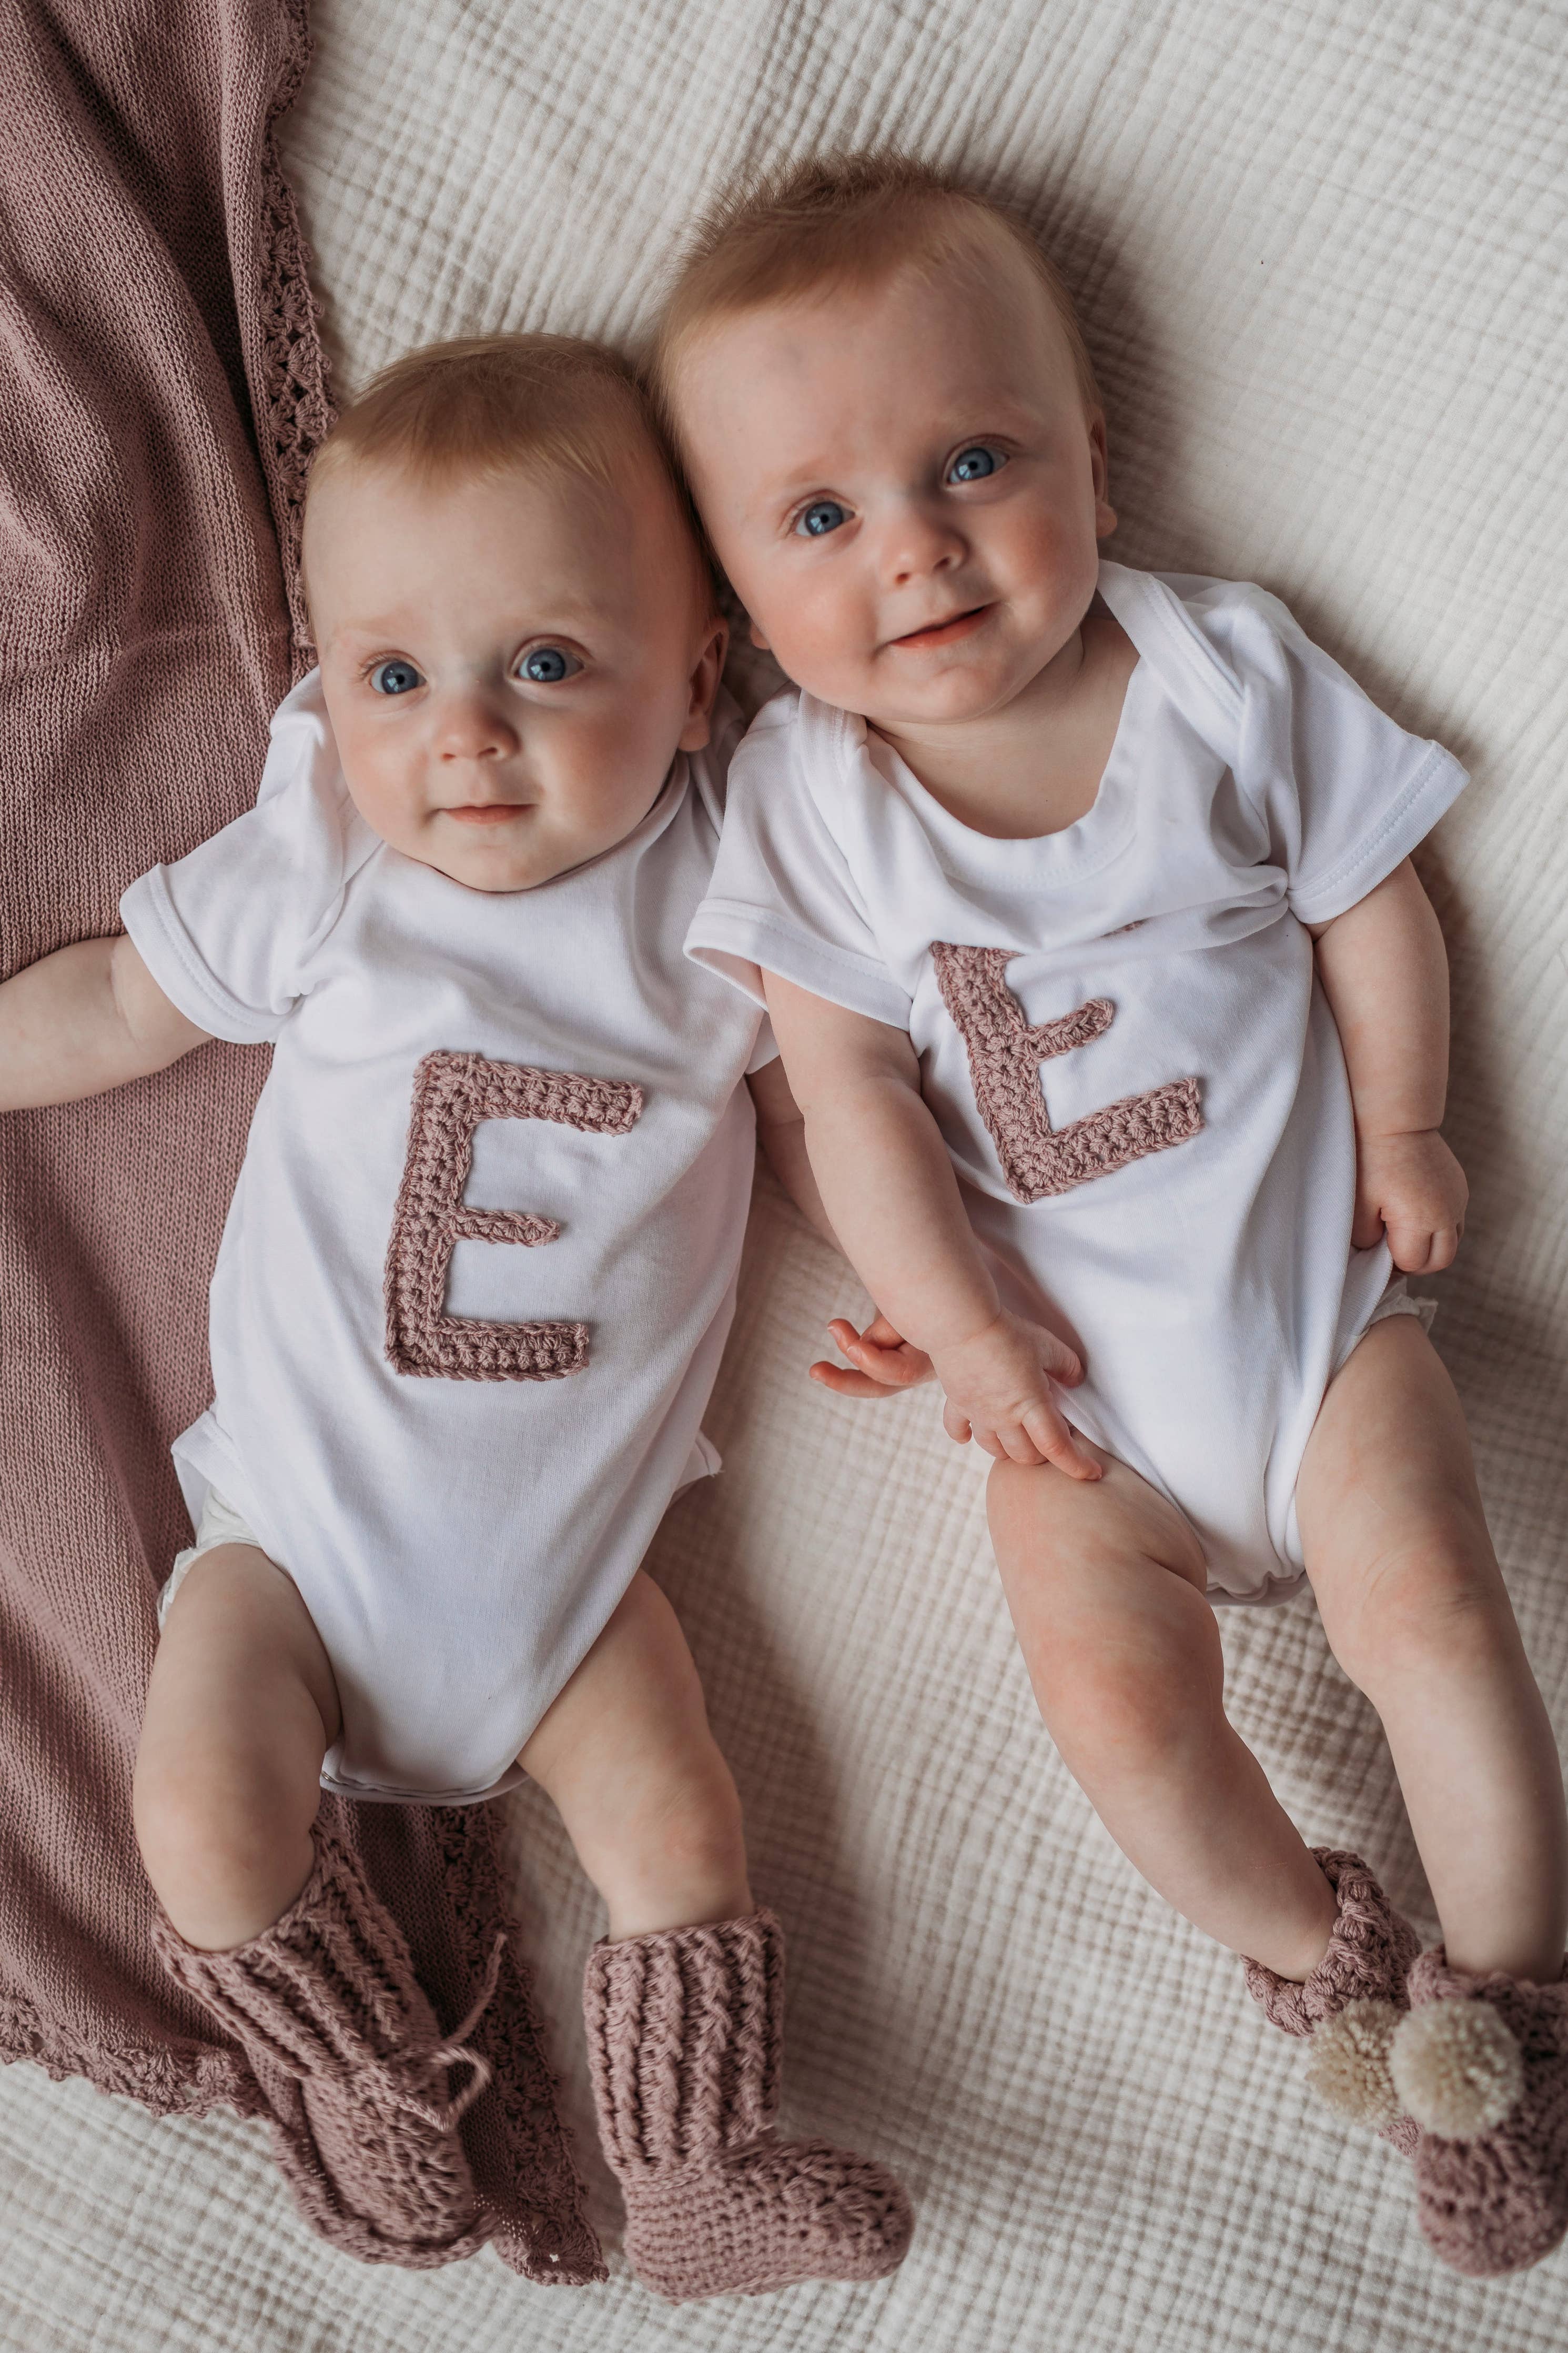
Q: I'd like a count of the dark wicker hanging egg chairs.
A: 0